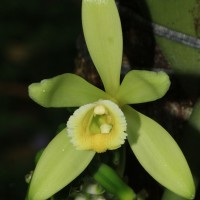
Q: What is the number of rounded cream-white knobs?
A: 2